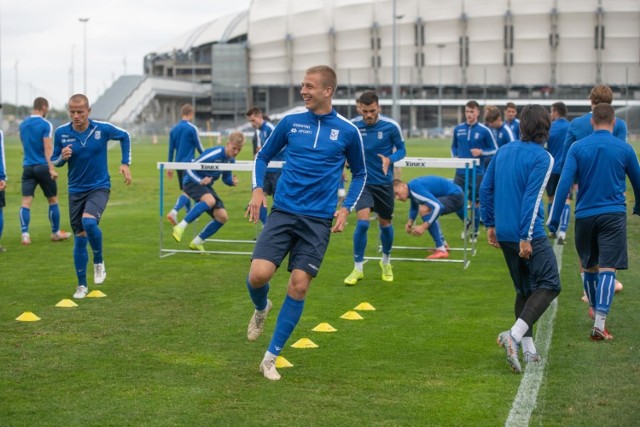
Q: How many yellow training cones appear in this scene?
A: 8